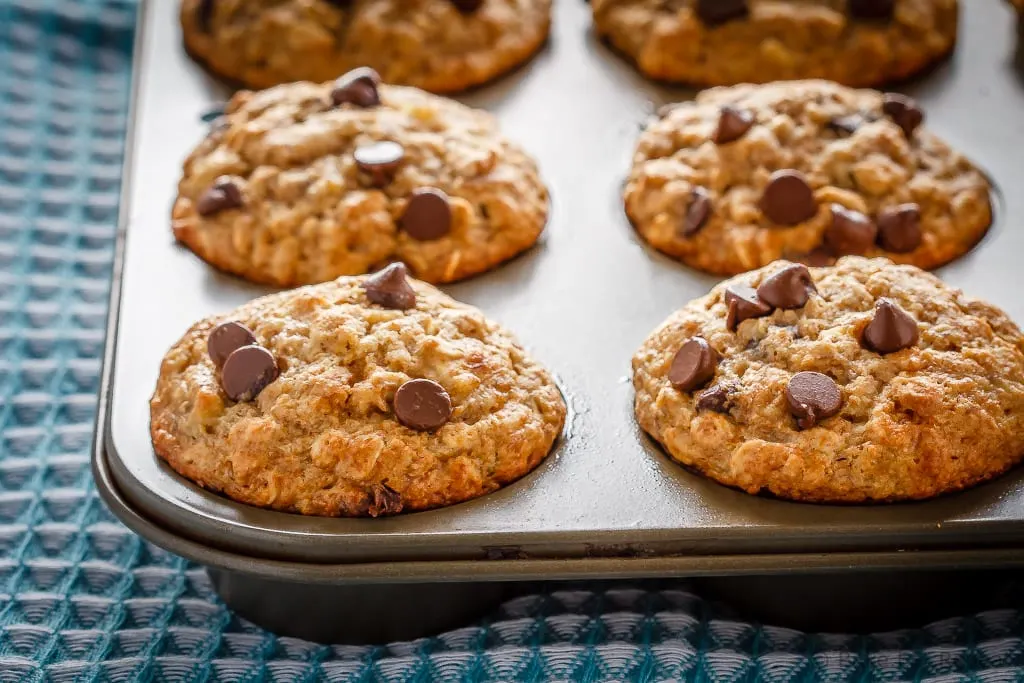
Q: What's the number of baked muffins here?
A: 6